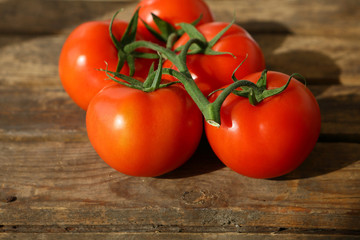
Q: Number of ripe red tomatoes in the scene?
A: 5